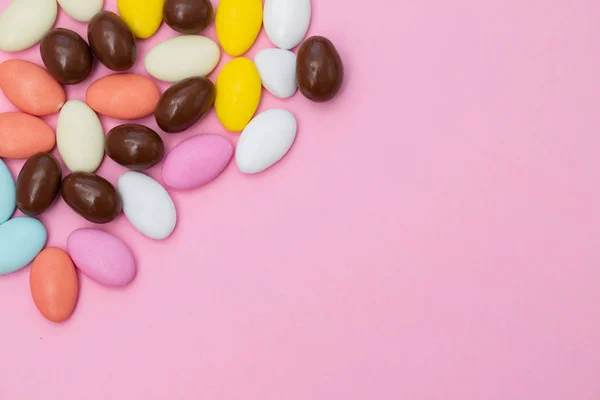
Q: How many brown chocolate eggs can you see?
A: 8